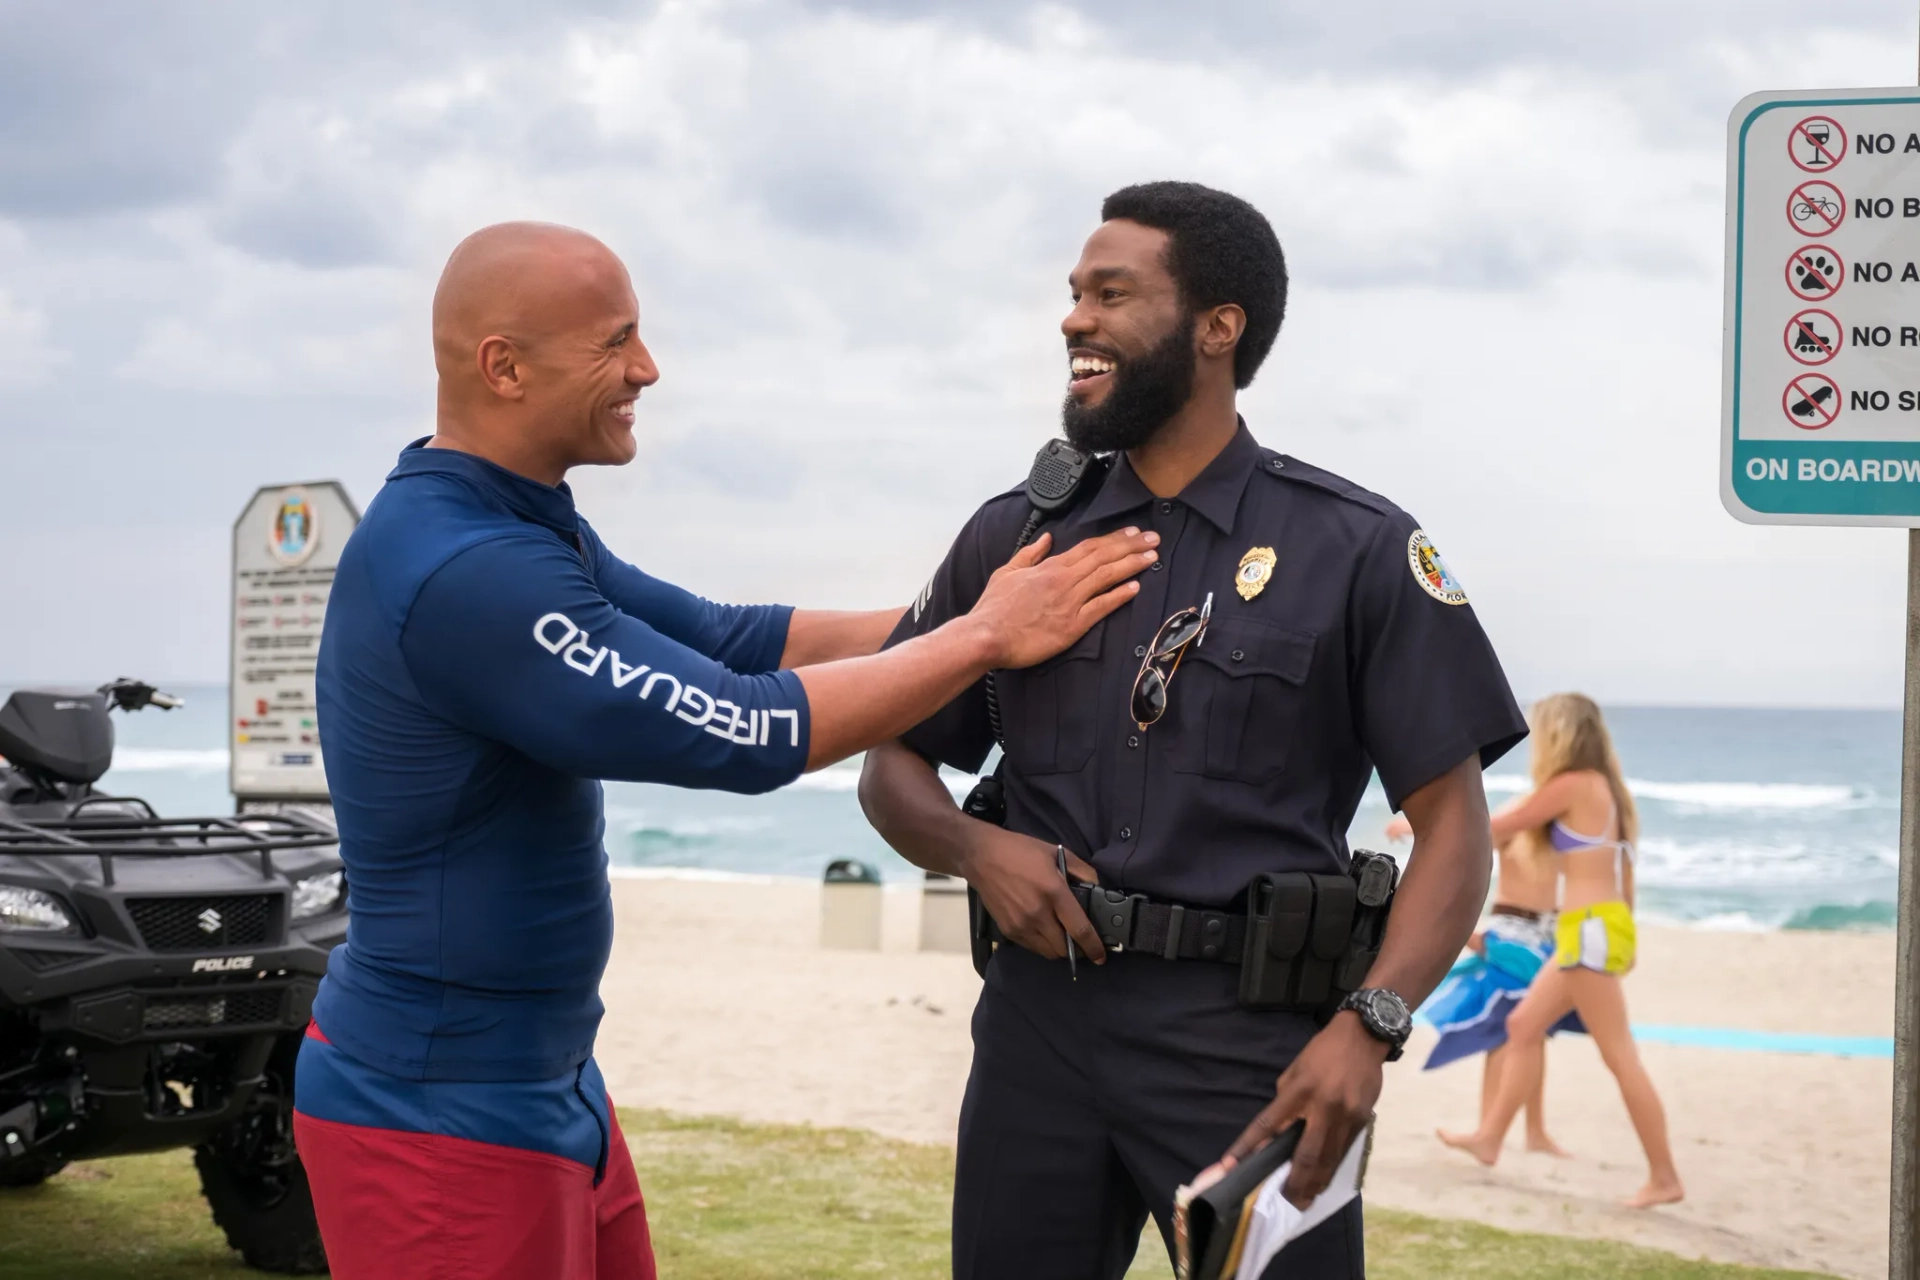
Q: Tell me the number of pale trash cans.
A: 2